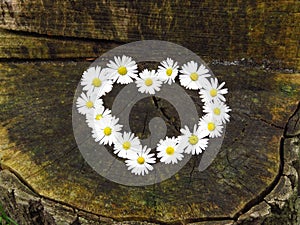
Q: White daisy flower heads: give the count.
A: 15